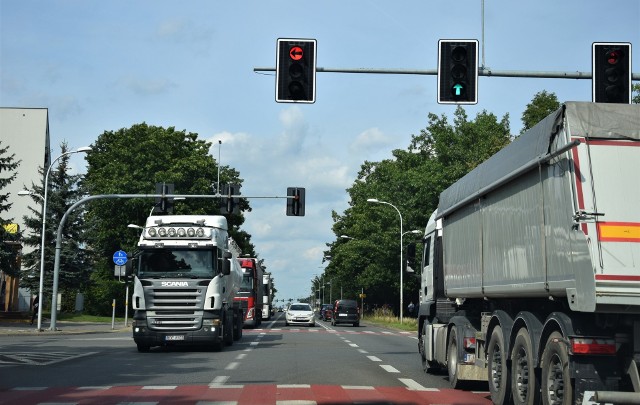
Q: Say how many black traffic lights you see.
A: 6